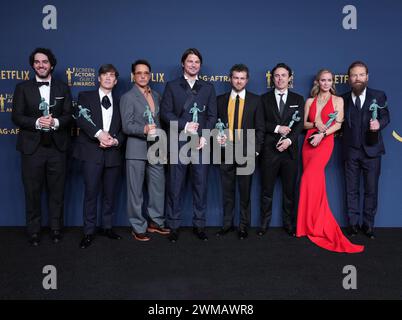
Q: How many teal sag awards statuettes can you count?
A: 8